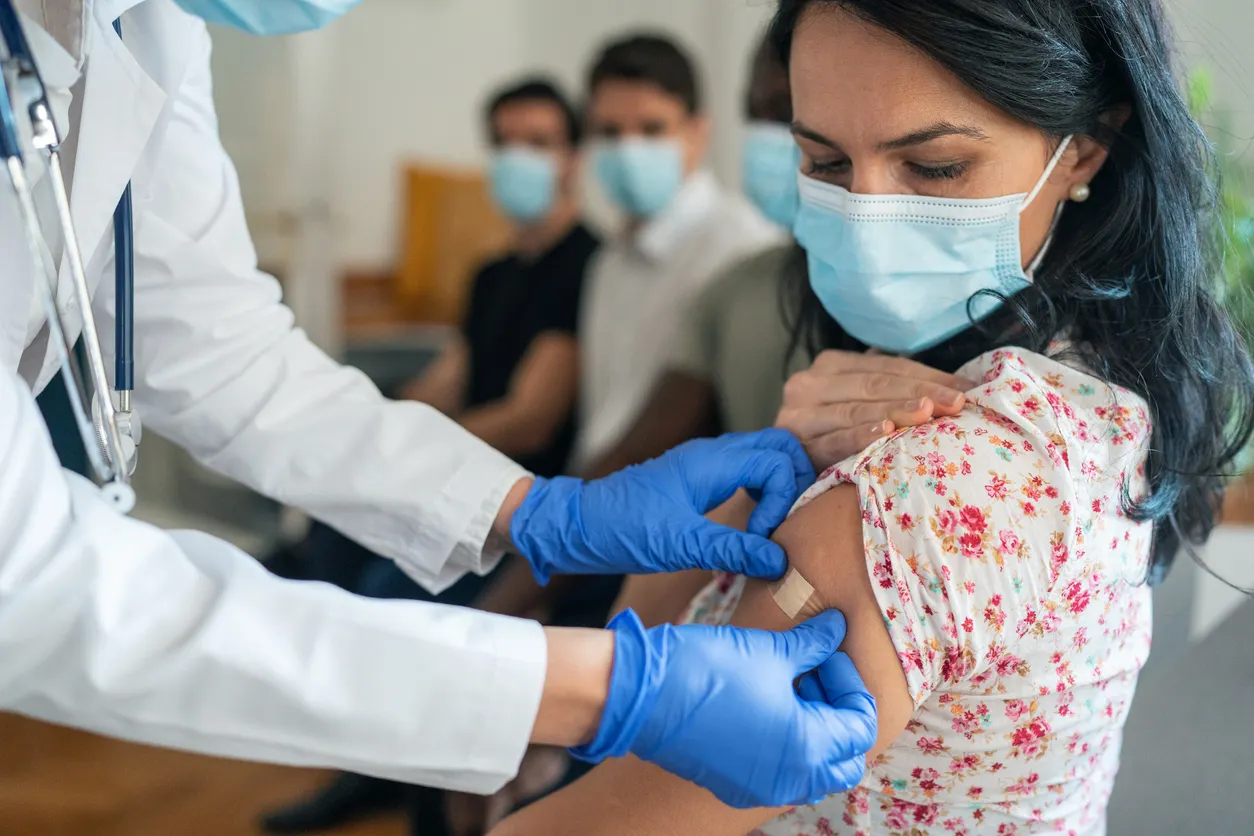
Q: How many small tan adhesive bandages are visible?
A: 1